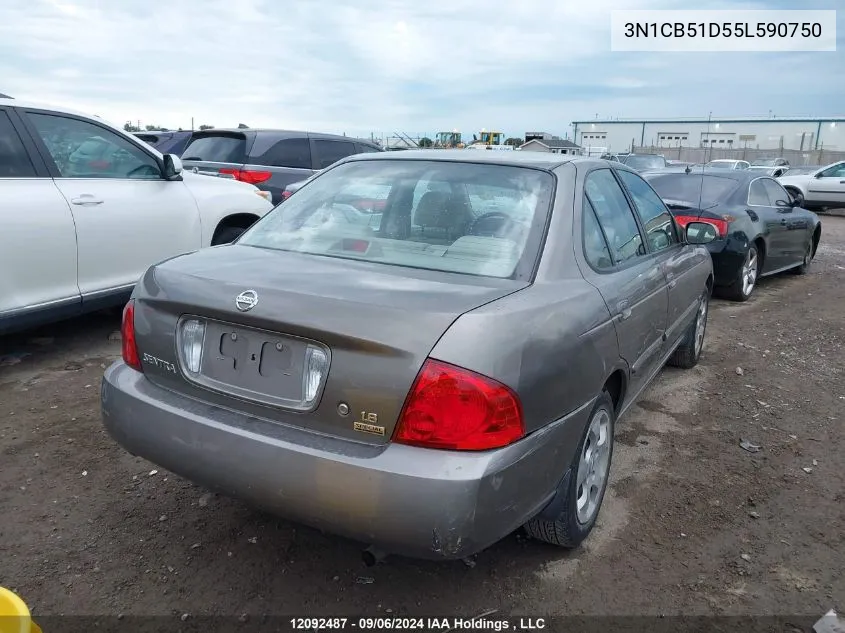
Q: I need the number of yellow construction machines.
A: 2